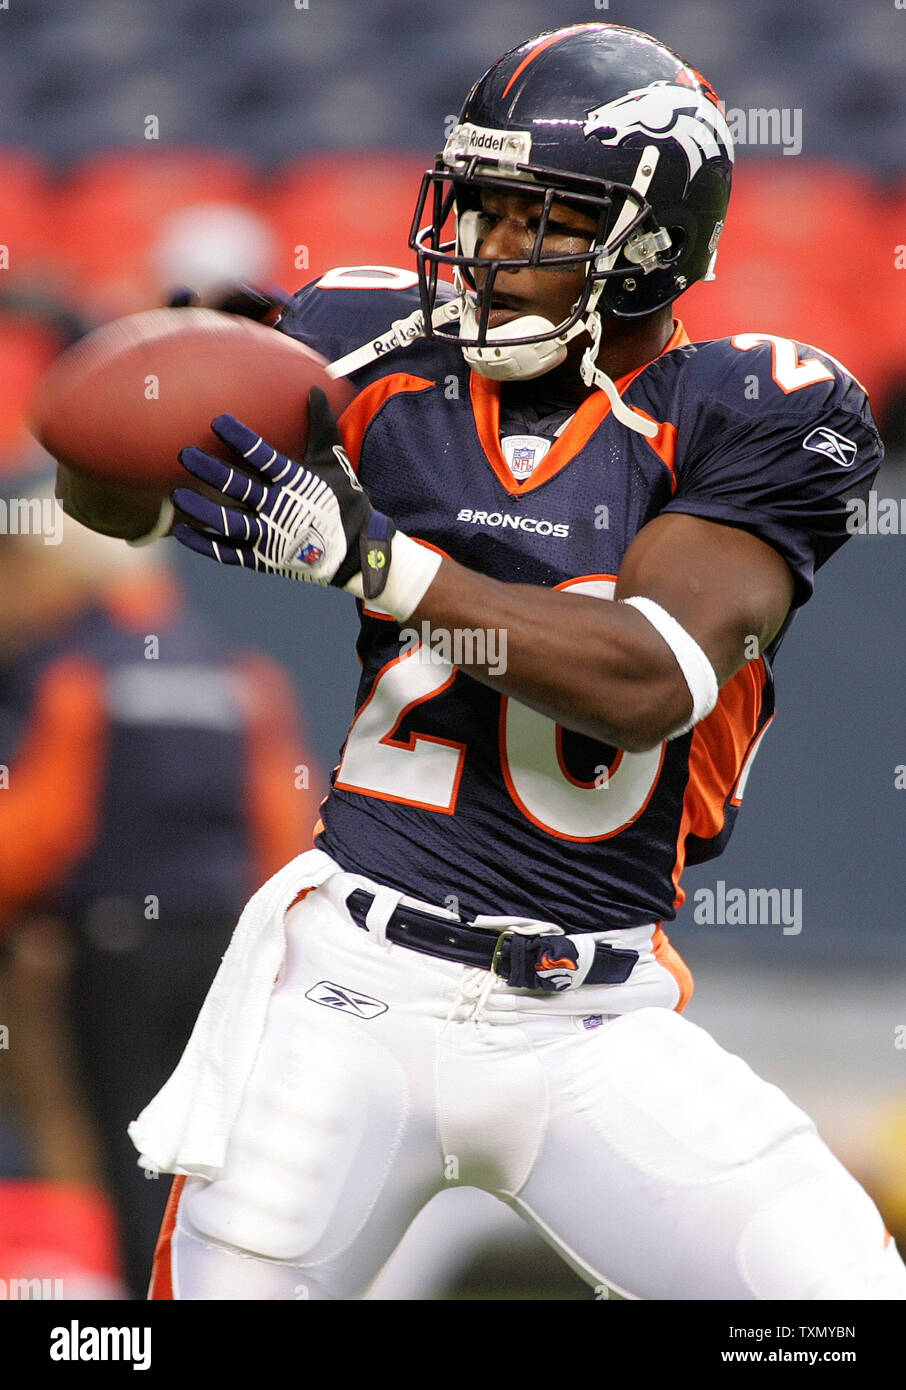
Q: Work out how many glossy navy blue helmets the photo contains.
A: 1